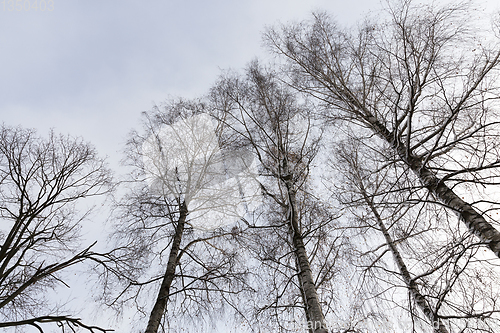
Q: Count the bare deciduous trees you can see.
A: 5